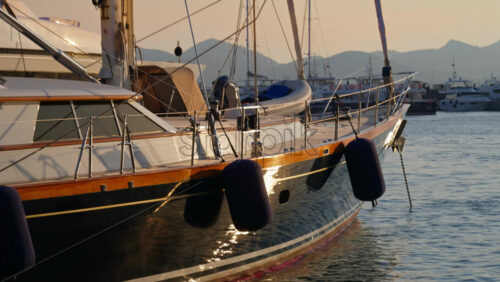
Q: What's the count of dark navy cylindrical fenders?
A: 3